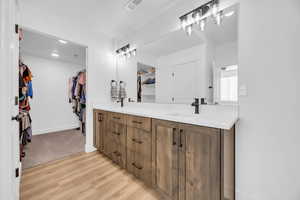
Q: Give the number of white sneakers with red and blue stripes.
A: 0